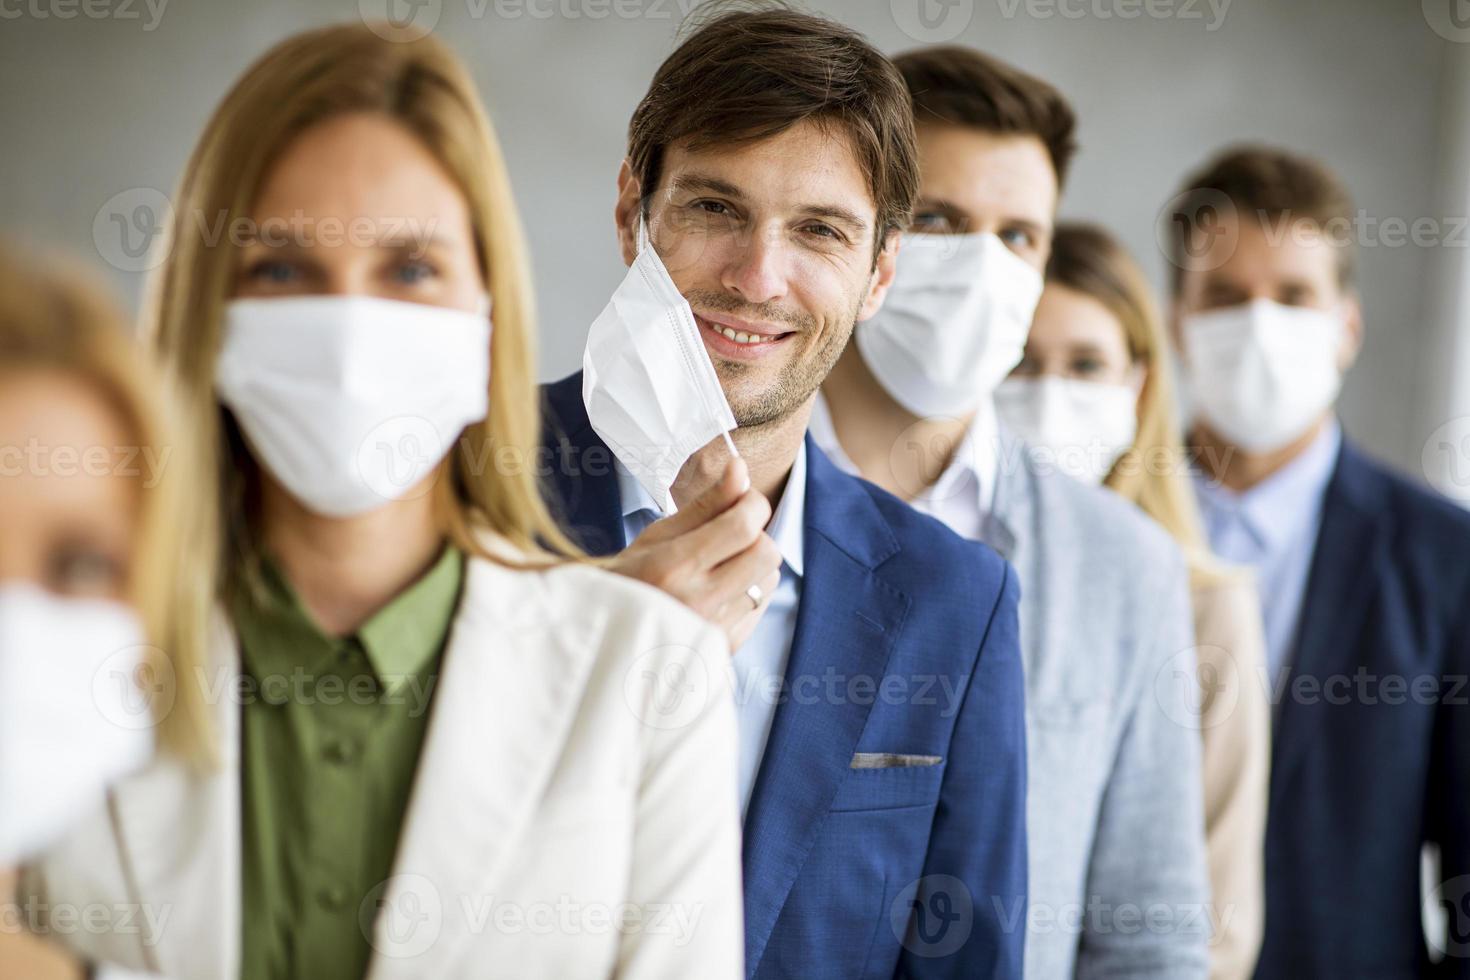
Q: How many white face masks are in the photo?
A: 6